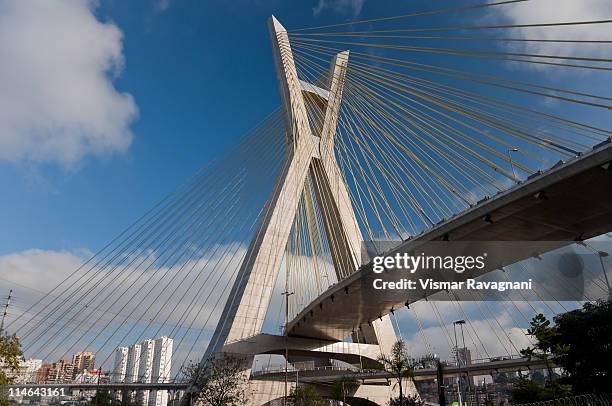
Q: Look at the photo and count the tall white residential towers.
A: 4